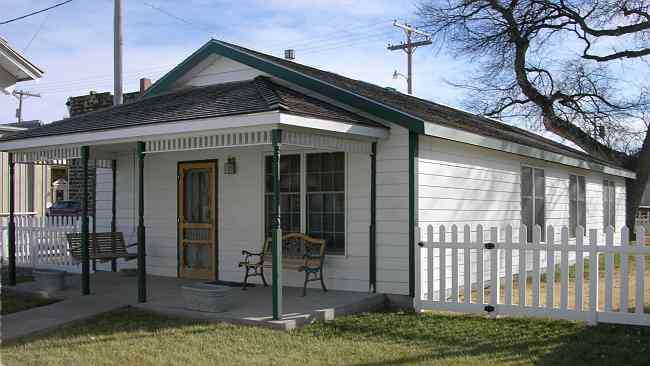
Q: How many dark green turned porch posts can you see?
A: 6